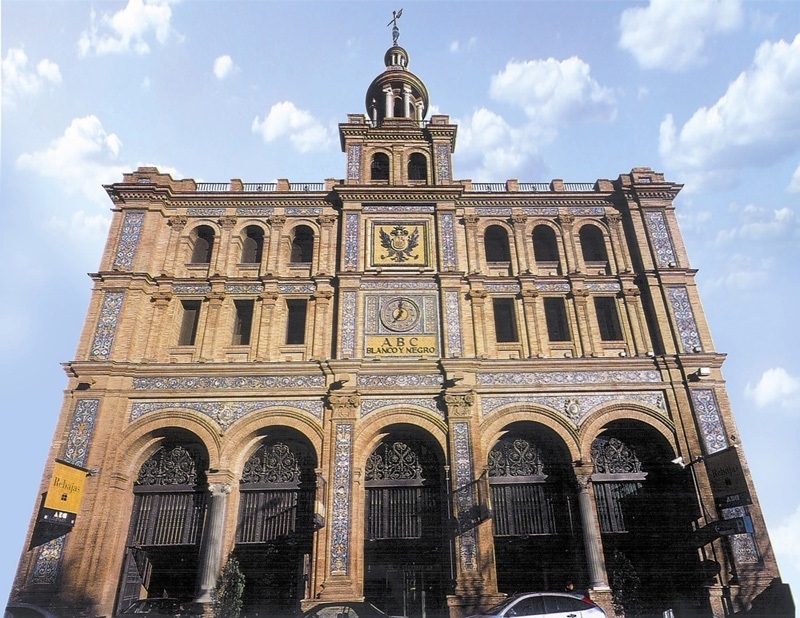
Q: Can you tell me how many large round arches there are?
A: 5